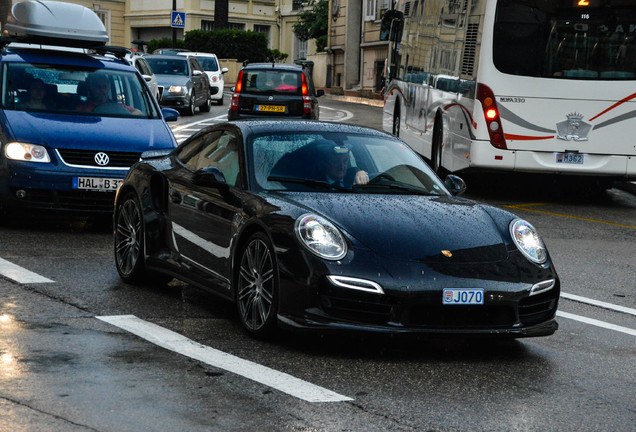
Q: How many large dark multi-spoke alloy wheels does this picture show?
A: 2